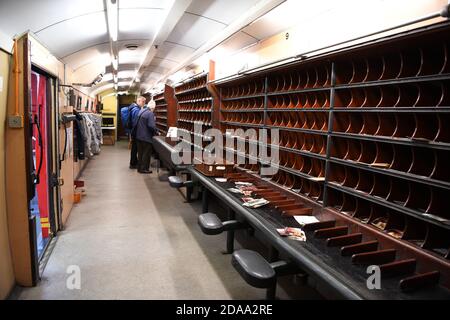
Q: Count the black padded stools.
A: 3